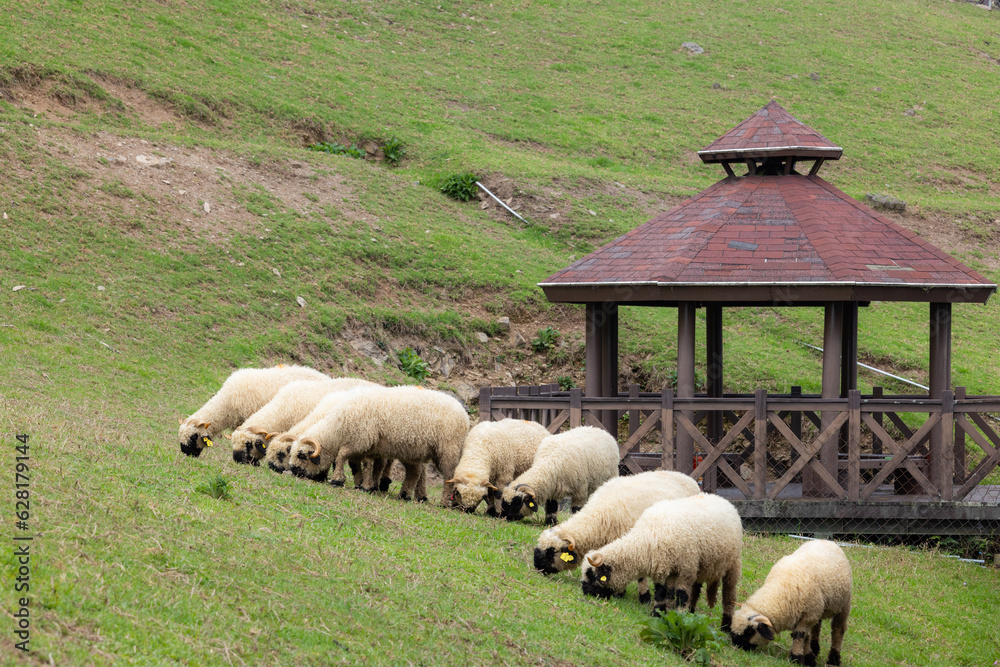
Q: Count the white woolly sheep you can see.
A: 9